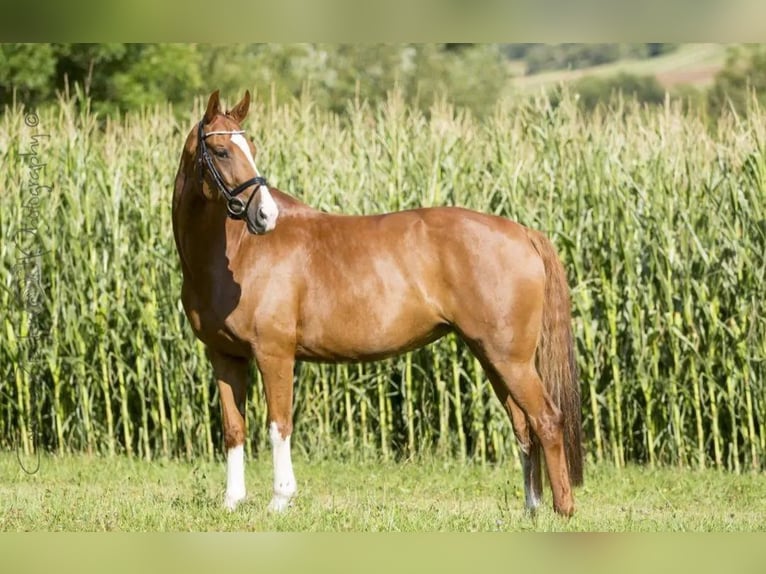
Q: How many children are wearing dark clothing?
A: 0